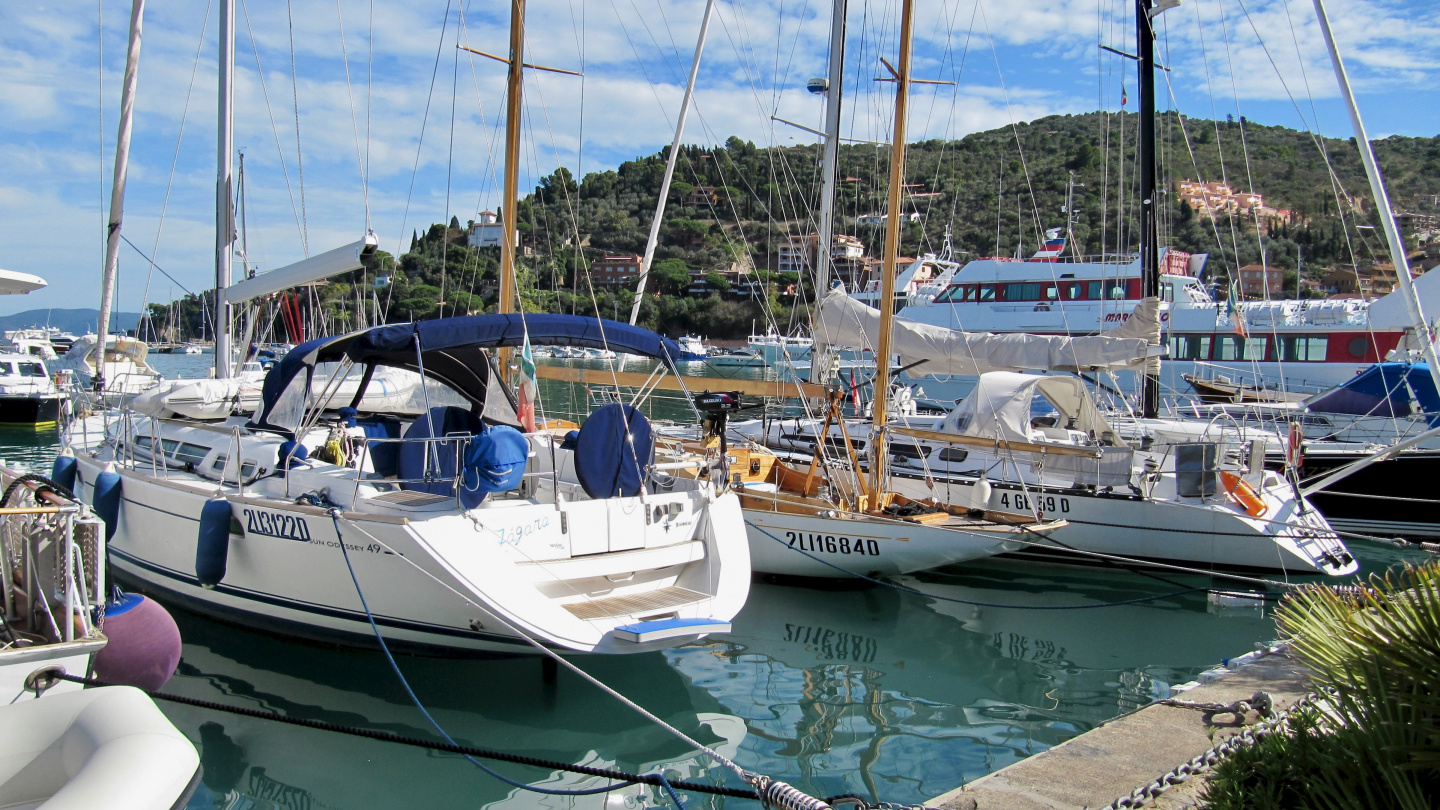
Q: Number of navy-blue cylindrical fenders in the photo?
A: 3